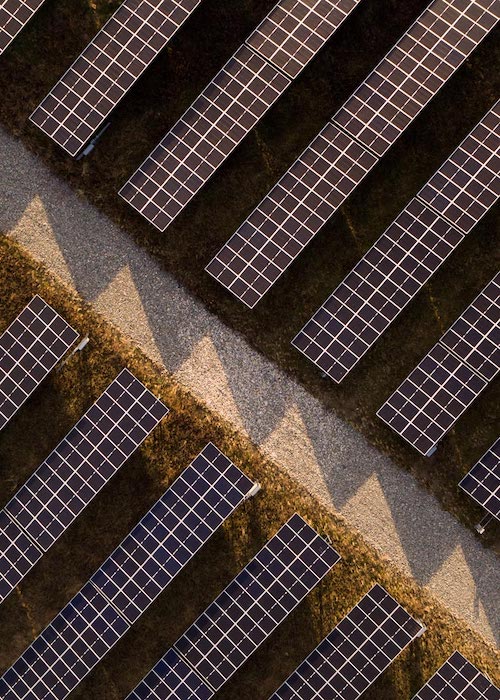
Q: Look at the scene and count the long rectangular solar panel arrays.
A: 13